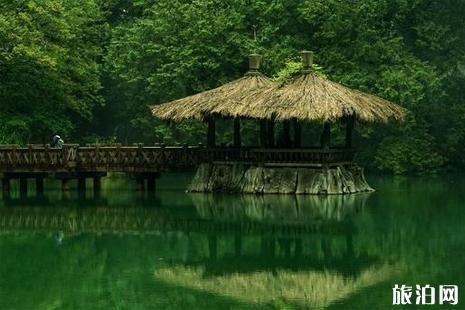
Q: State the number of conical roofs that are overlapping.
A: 2